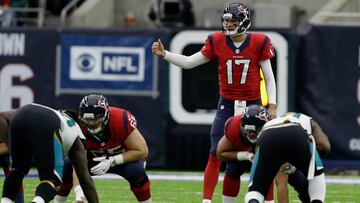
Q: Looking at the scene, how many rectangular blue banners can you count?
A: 1